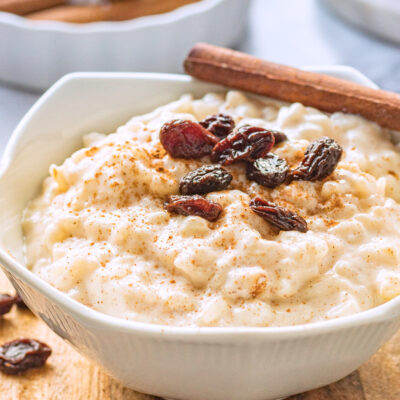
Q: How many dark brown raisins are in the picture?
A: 12